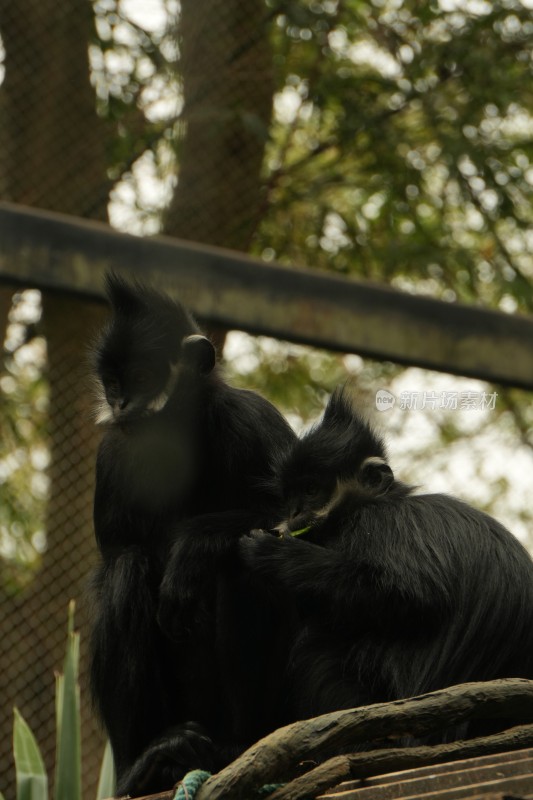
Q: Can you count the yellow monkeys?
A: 0